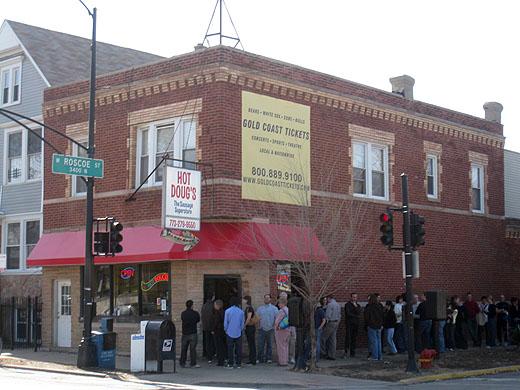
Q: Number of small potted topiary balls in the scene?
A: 0